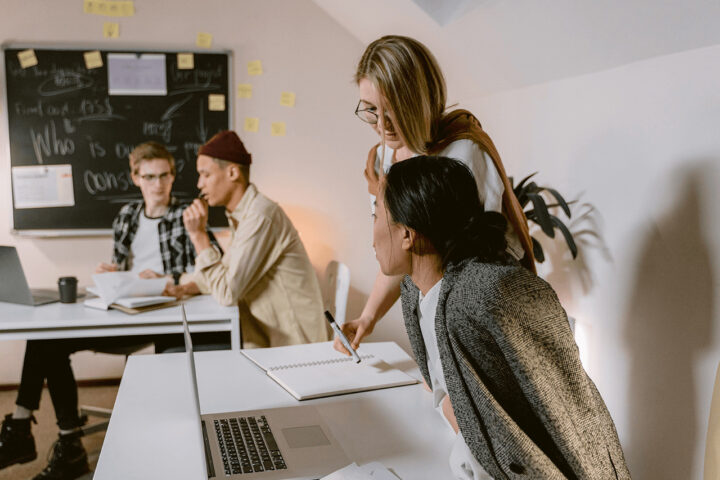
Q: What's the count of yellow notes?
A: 15